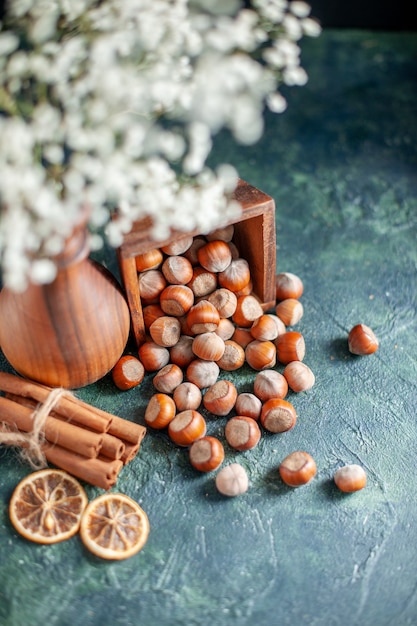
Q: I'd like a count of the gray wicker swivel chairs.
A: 0